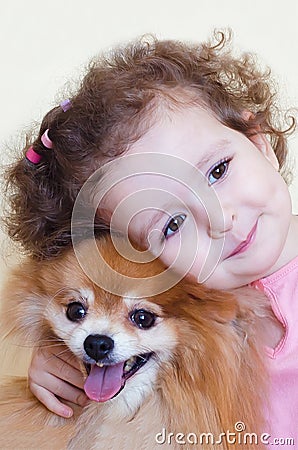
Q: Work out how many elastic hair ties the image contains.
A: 3